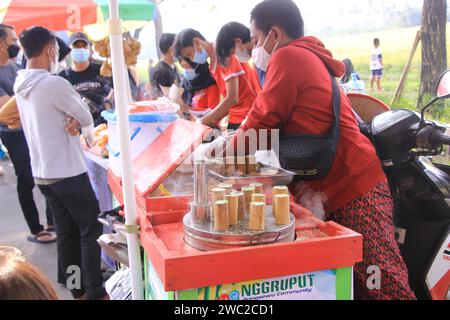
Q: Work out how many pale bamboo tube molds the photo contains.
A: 11